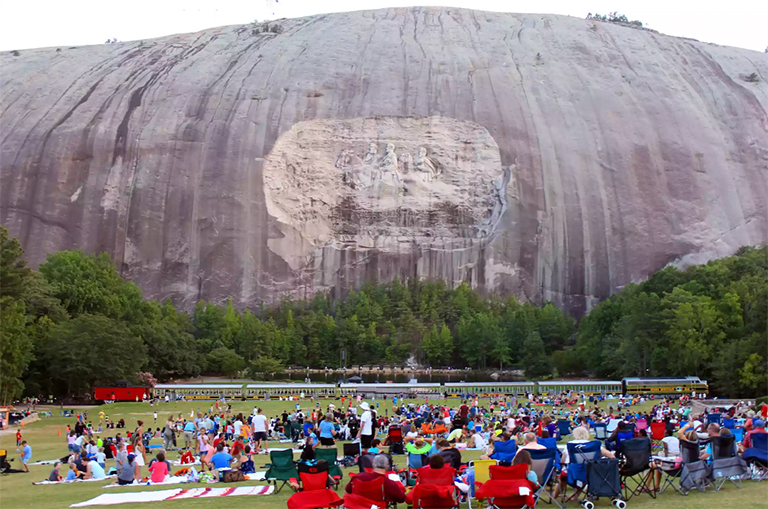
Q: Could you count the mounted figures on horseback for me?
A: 3